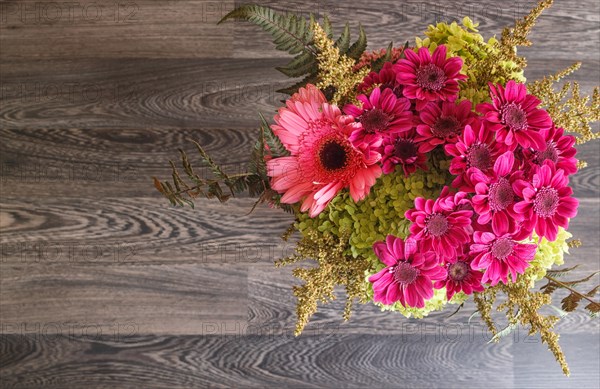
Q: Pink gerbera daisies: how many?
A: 1